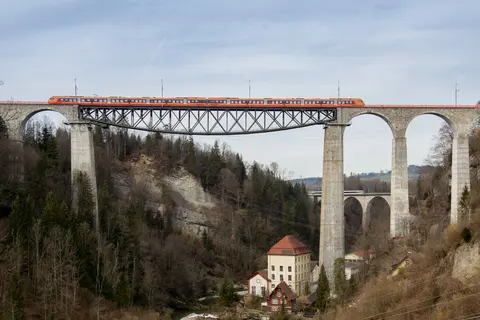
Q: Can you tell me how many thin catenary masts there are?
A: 5